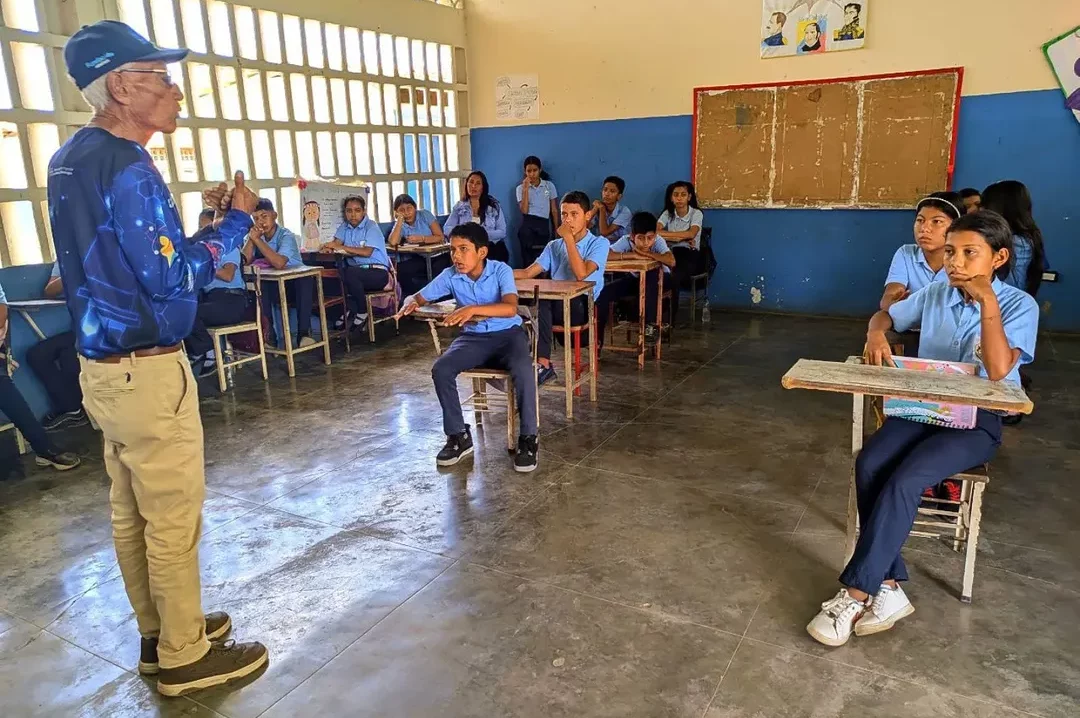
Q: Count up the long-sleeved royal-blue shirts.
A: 1